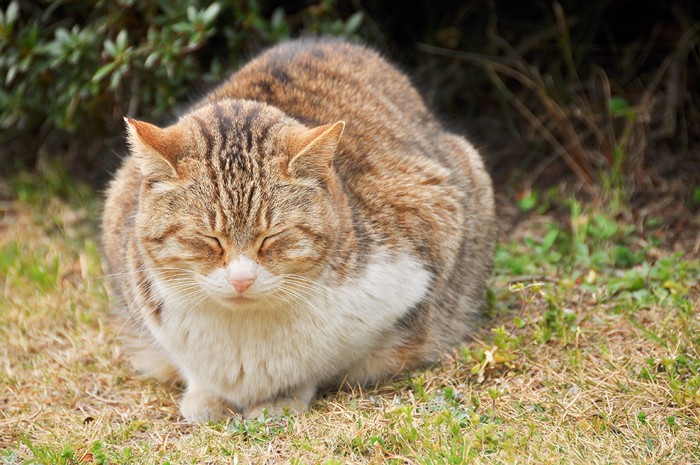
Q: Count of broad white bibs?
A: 1